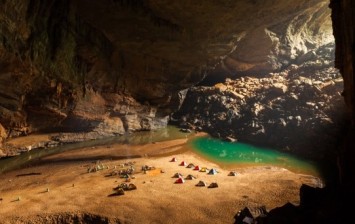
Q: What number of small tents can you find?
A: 12